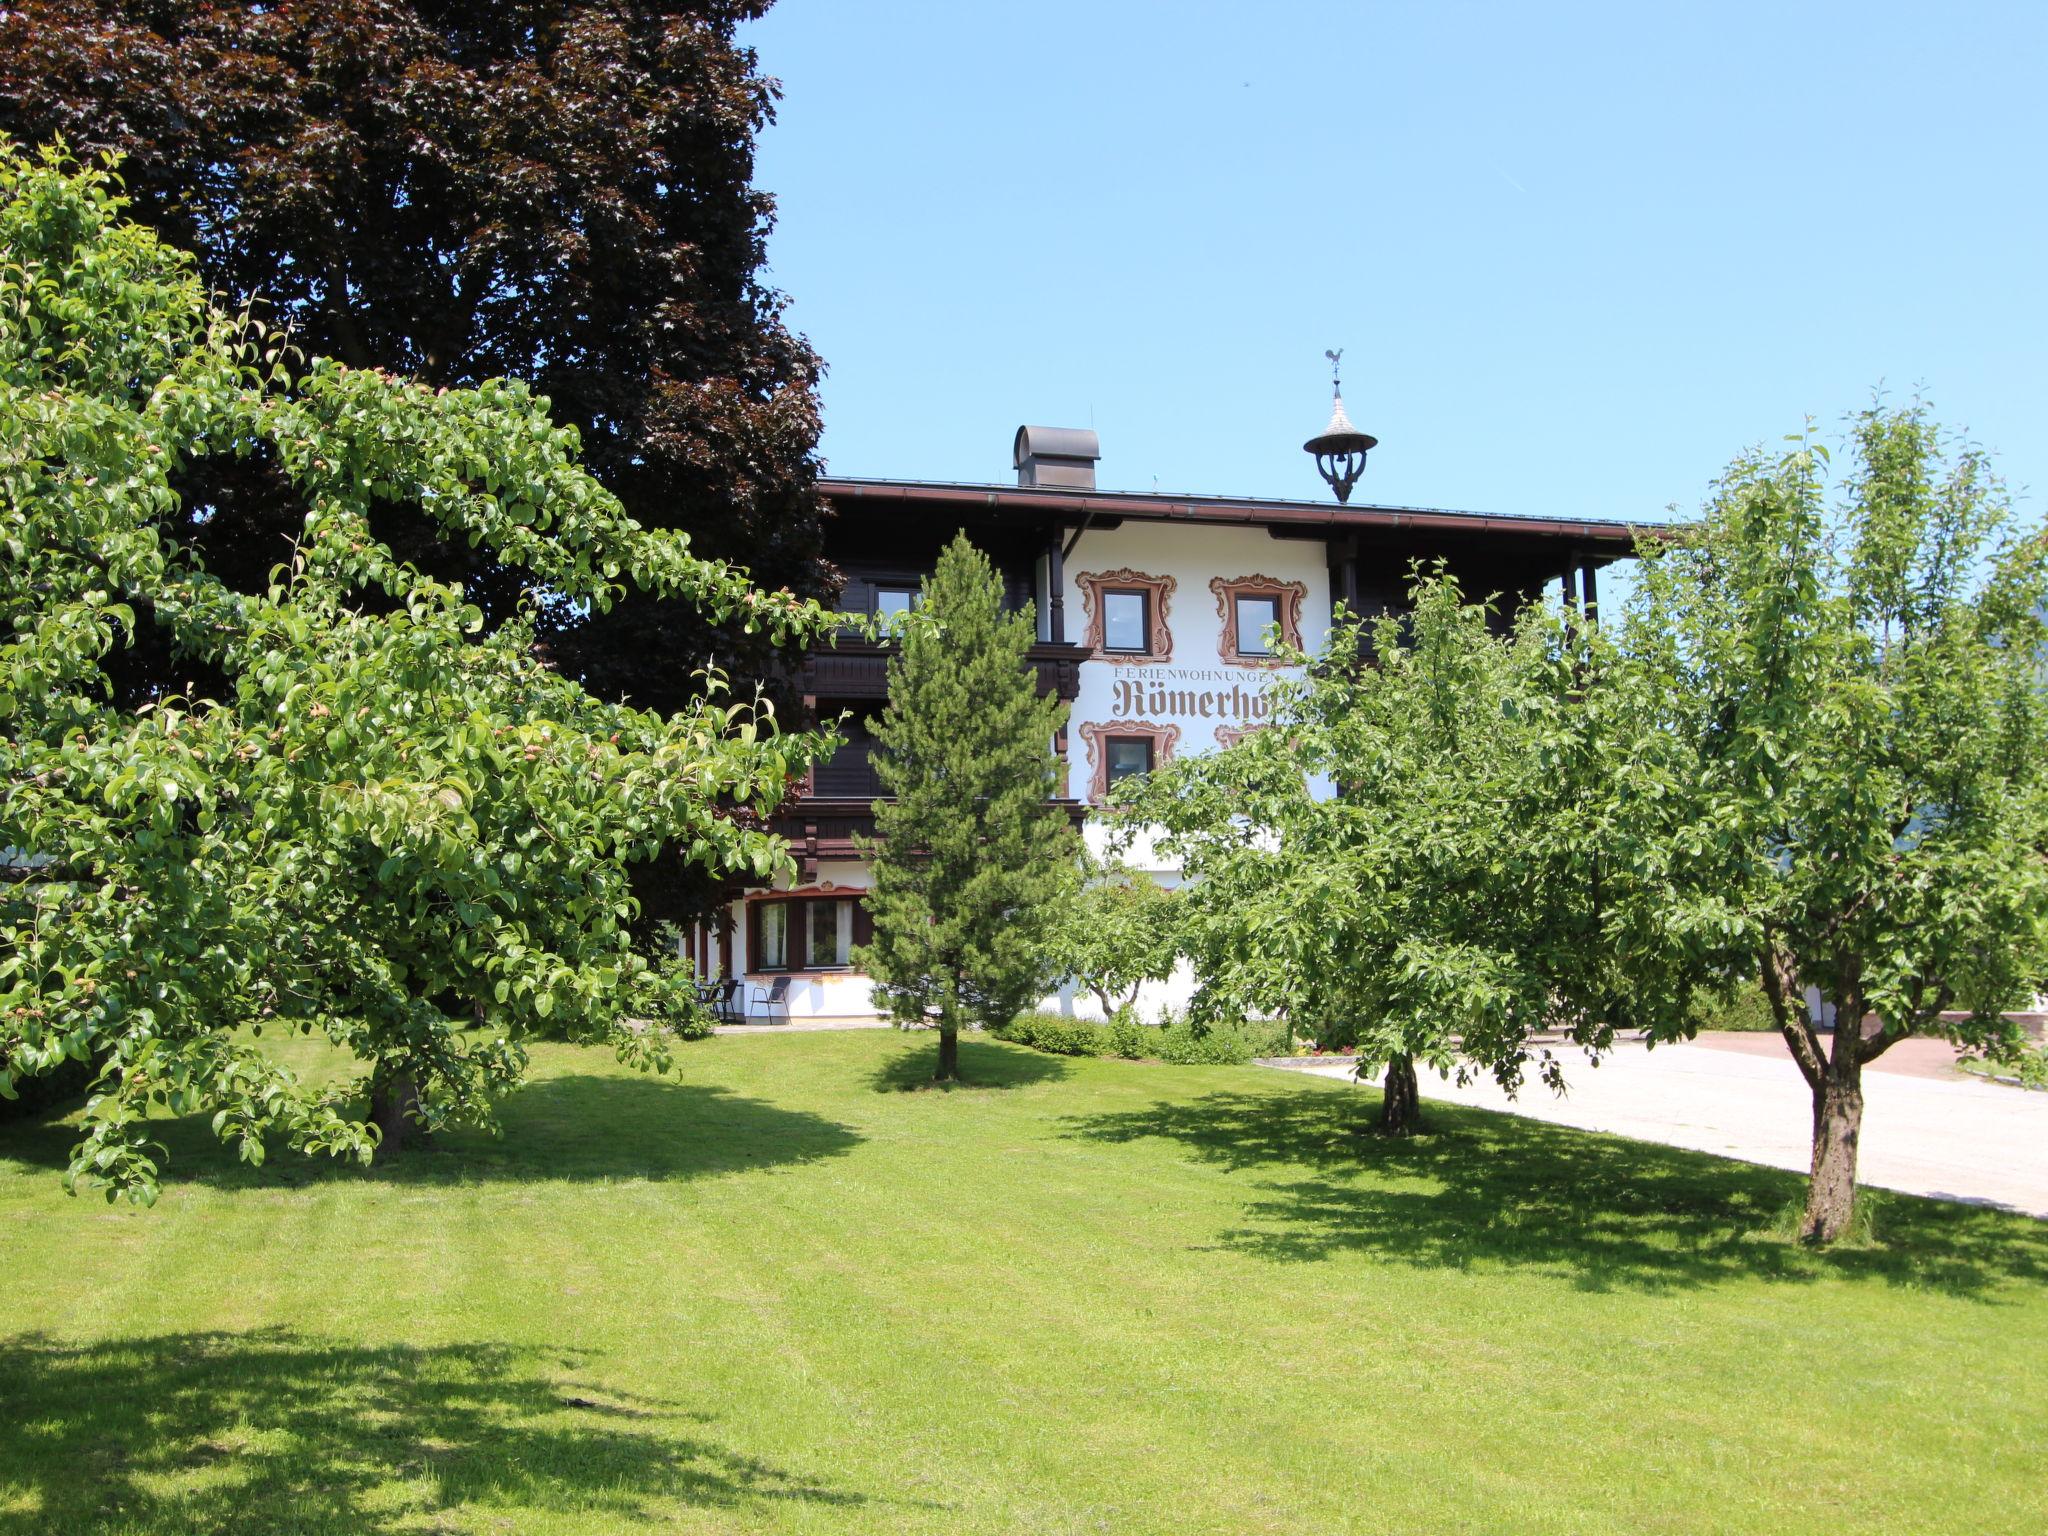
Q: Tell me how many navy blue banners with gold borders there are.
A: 0